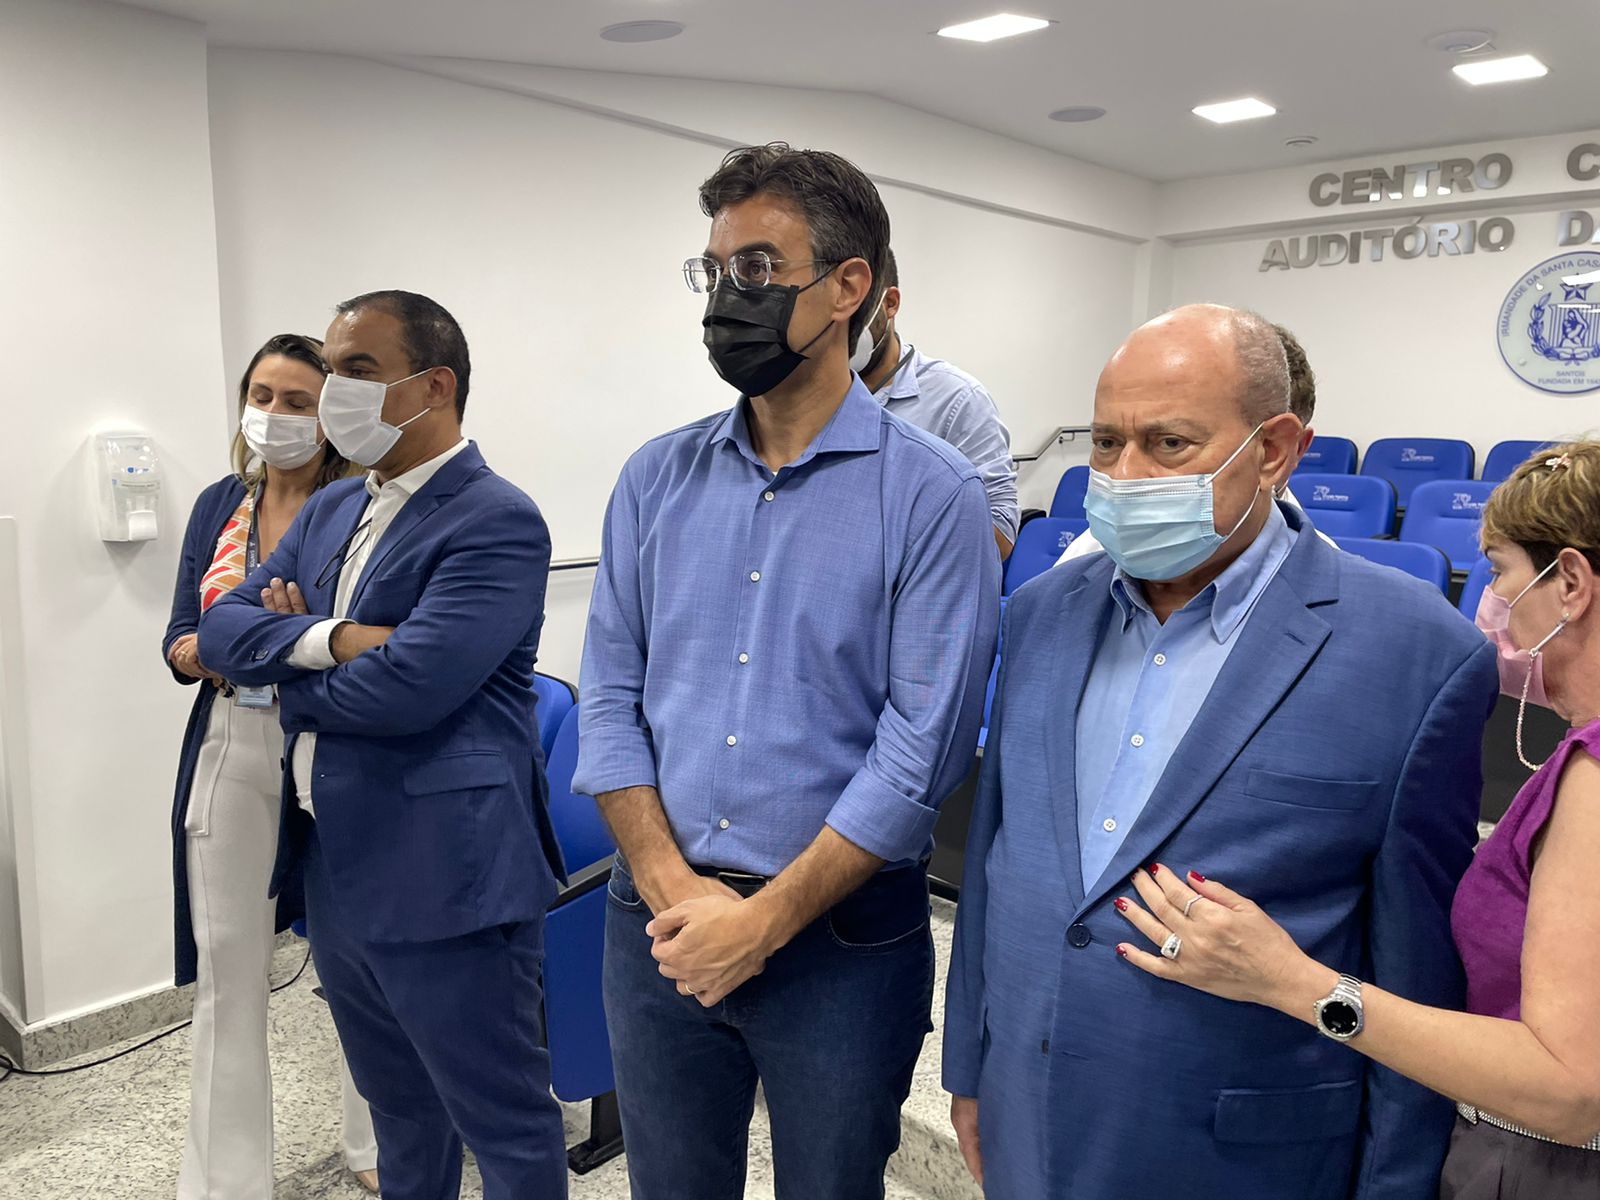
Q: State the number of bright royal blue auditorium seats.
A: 11